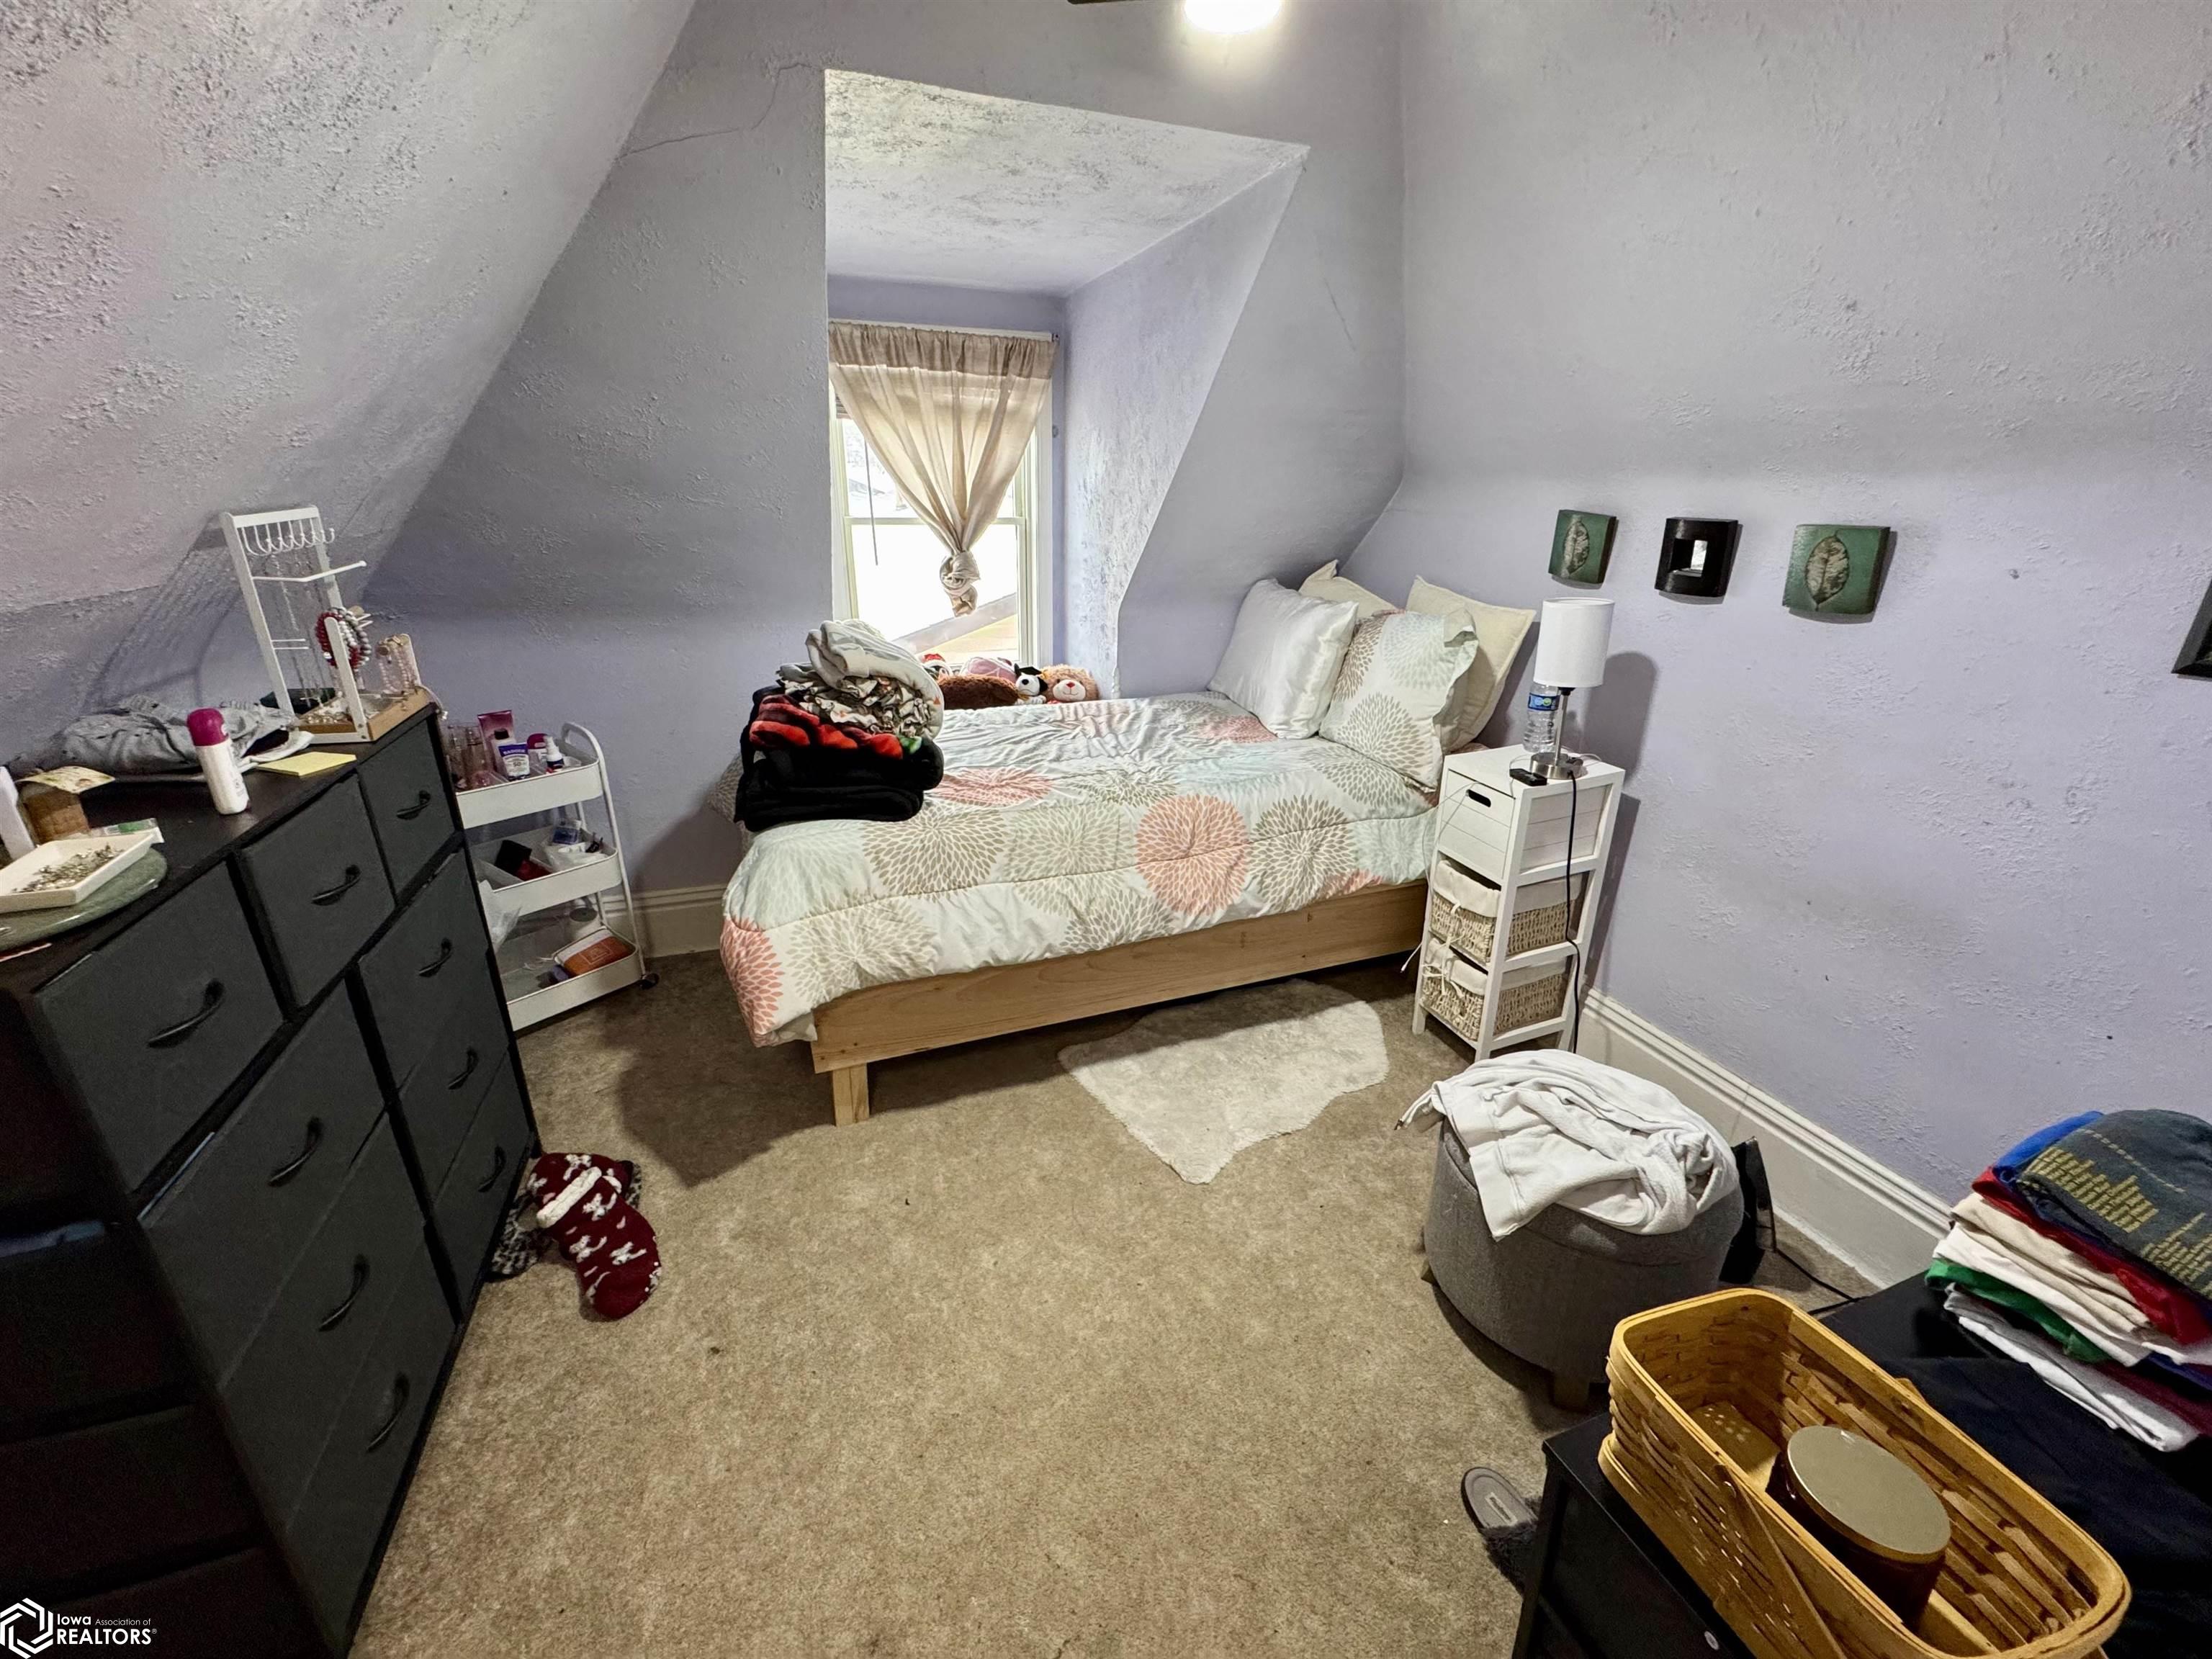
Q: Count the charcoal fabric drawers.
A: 9